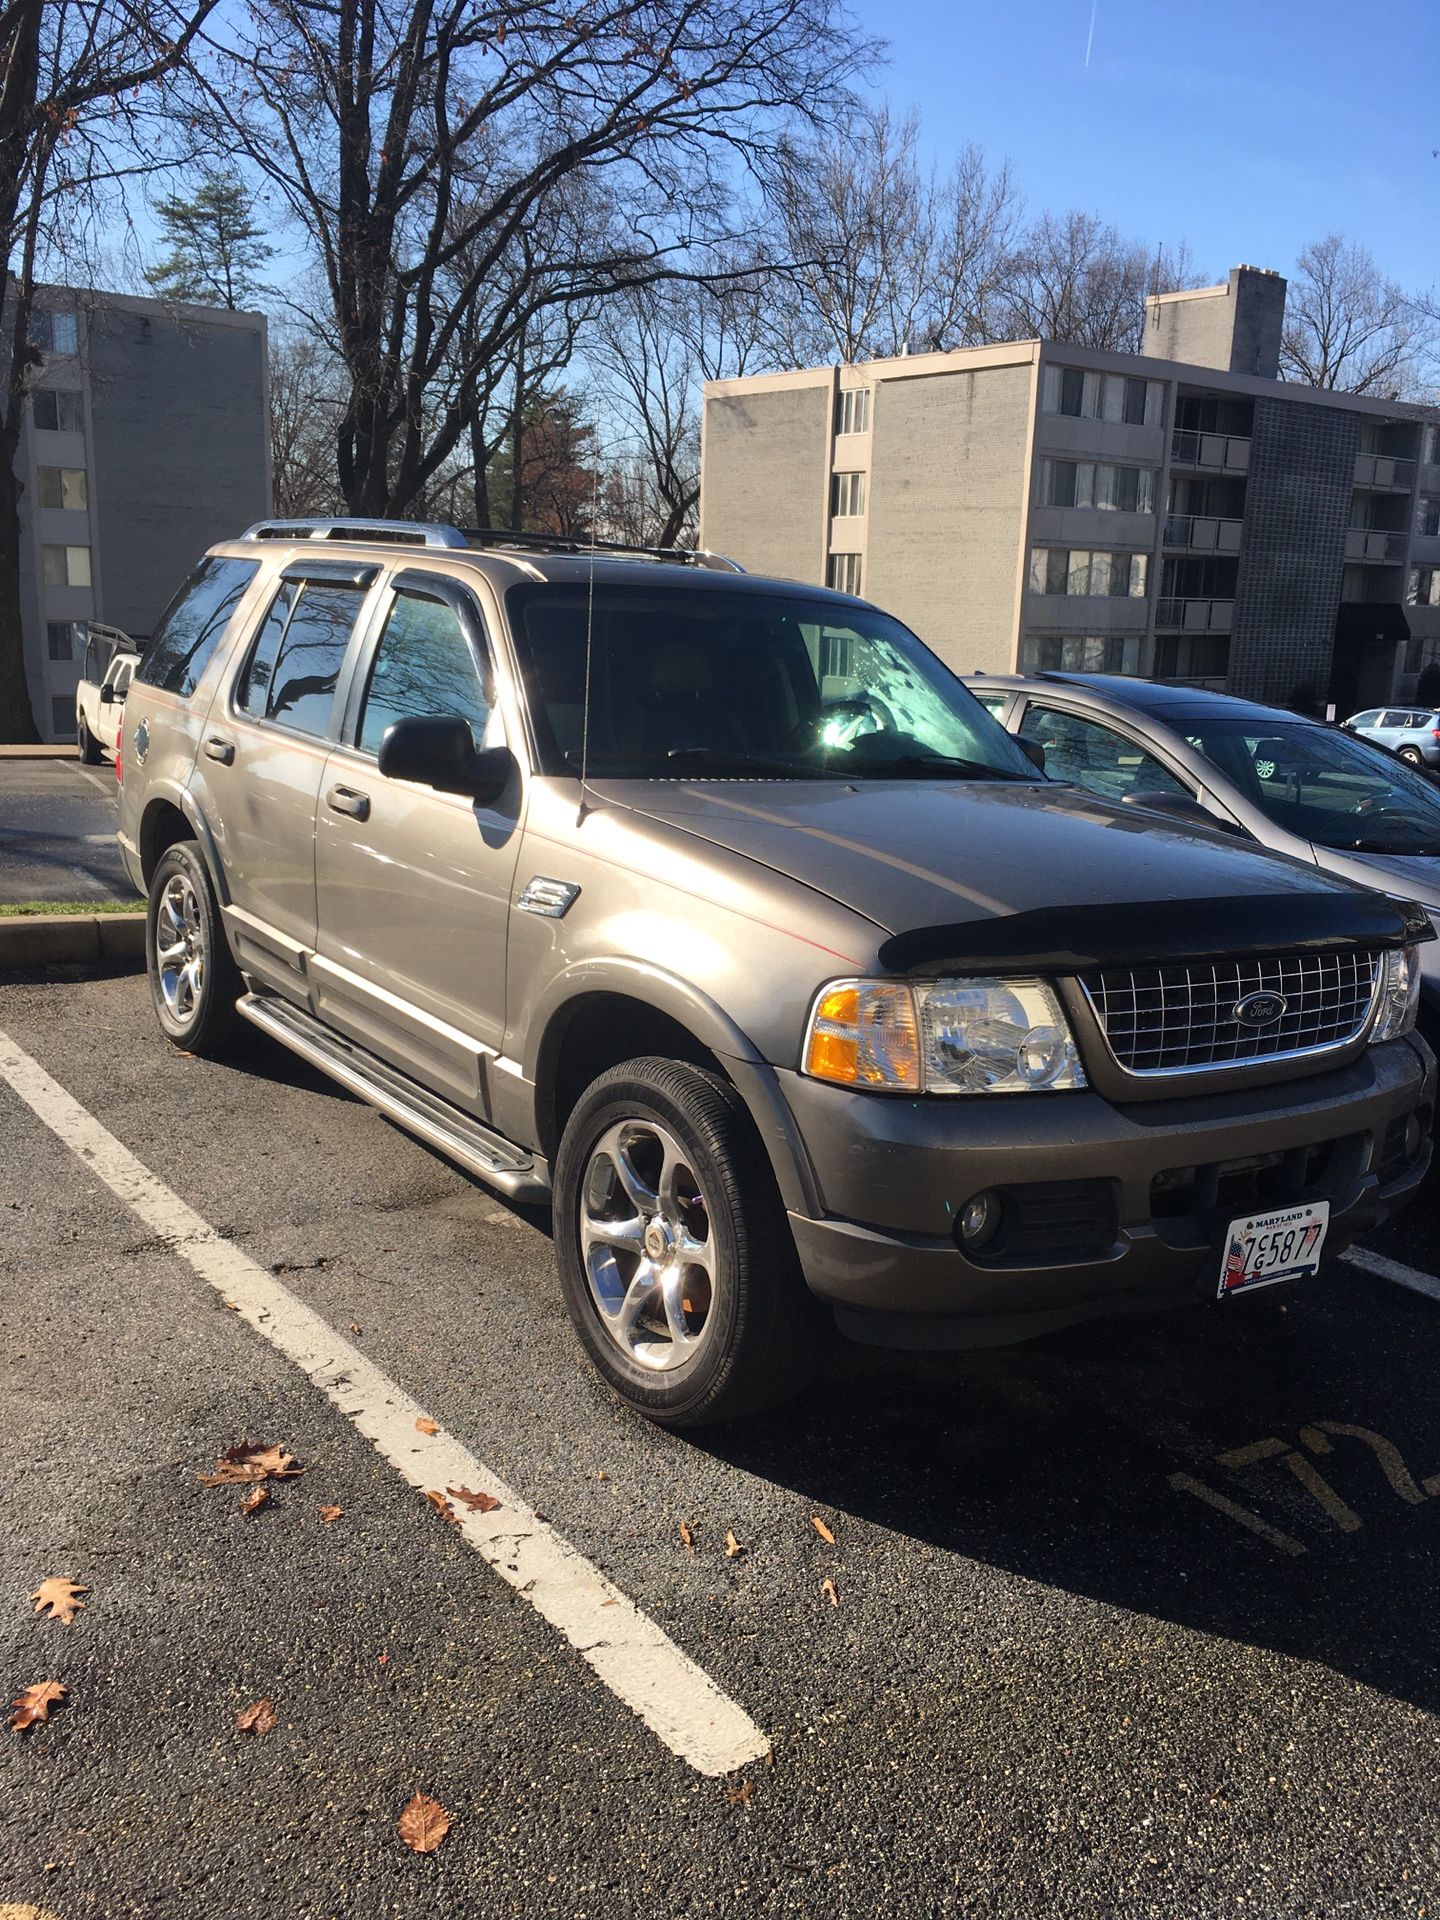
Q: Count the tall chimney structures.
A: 1